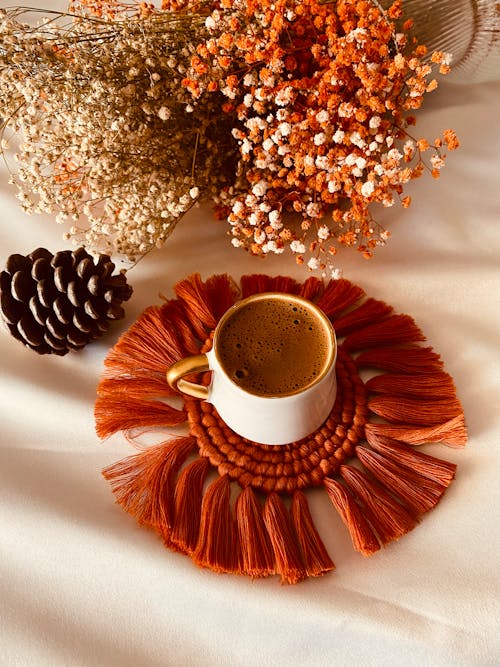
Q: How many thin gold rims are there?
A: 1